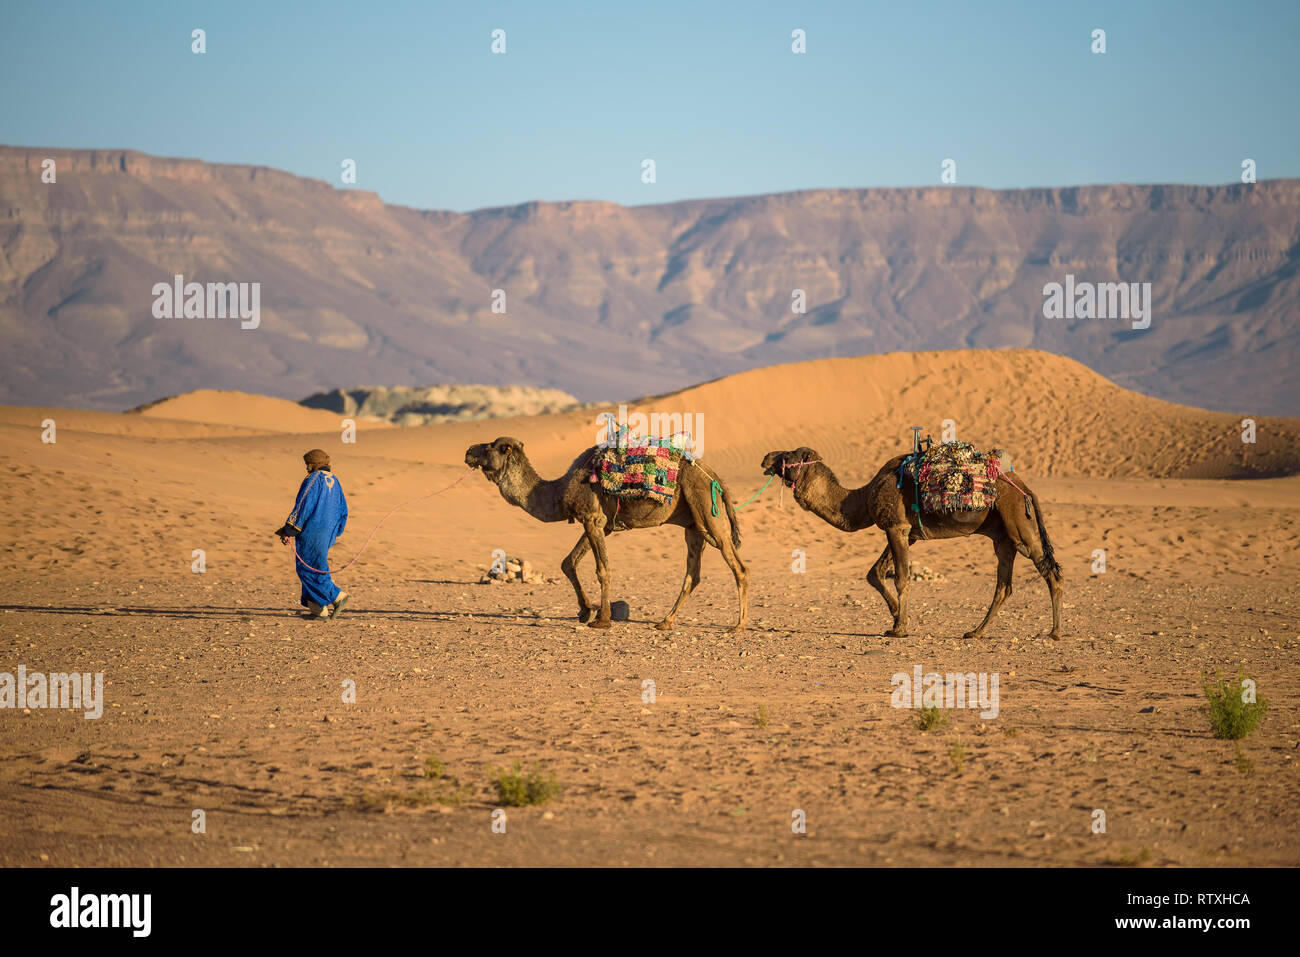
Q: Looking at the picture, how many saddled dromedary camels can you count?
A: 2